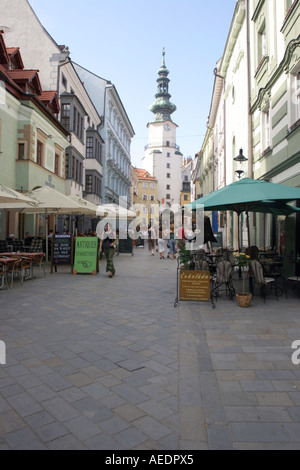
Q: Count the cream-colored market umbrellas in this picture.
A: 4